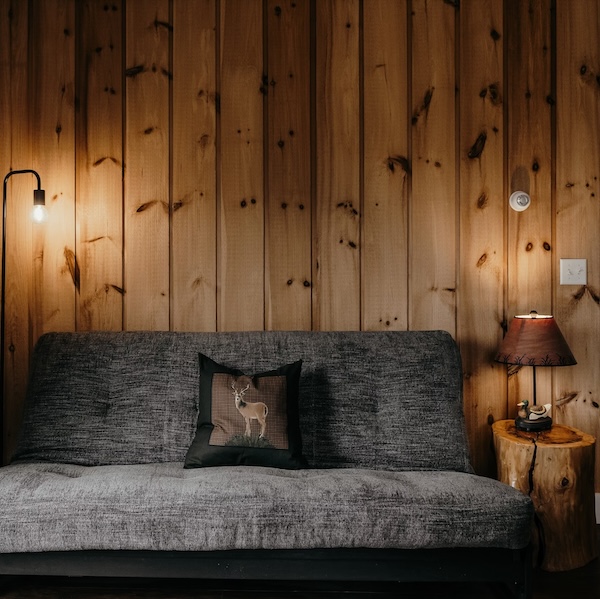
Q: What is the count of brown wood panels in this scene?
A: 13